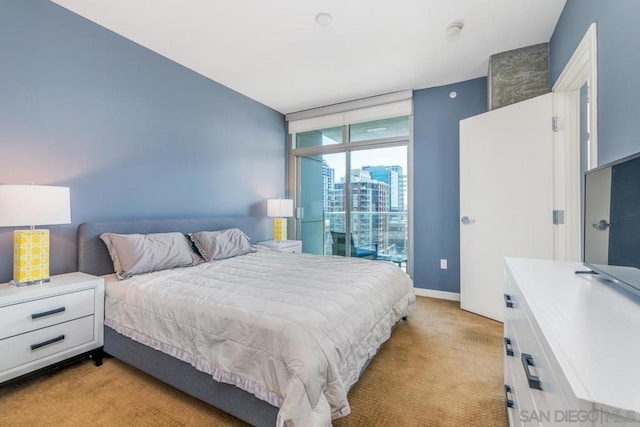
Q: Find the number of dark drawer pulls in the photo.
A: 6